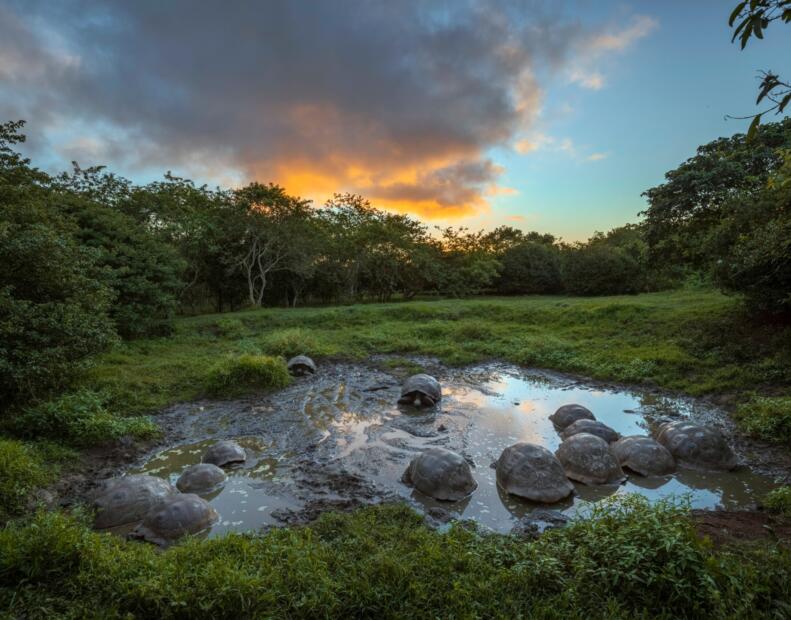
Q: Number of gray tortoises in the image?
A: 13